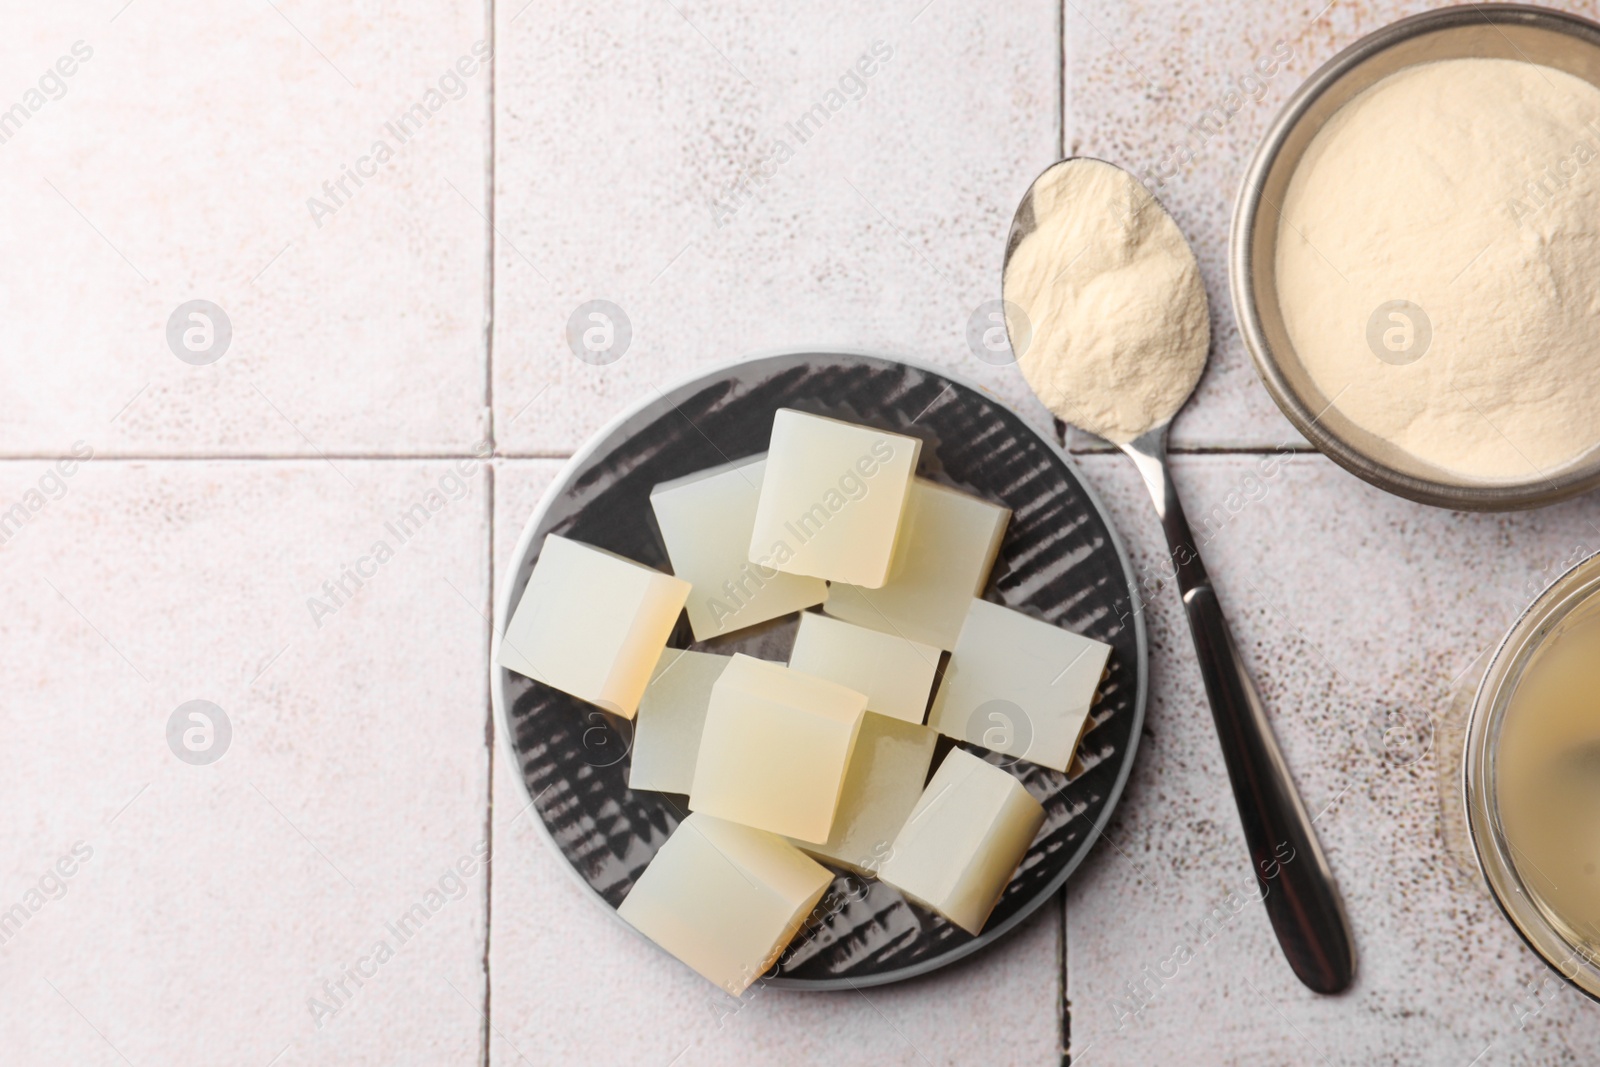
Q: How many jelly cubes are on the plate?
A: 11